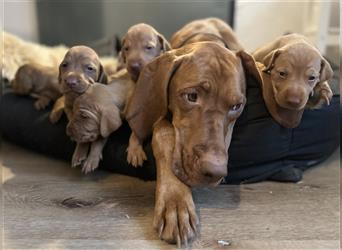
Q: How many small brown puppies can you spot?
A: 5